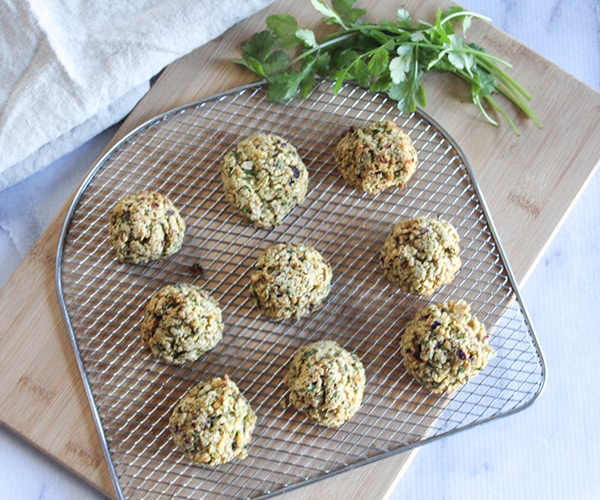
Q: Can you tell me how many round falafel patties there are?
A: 9